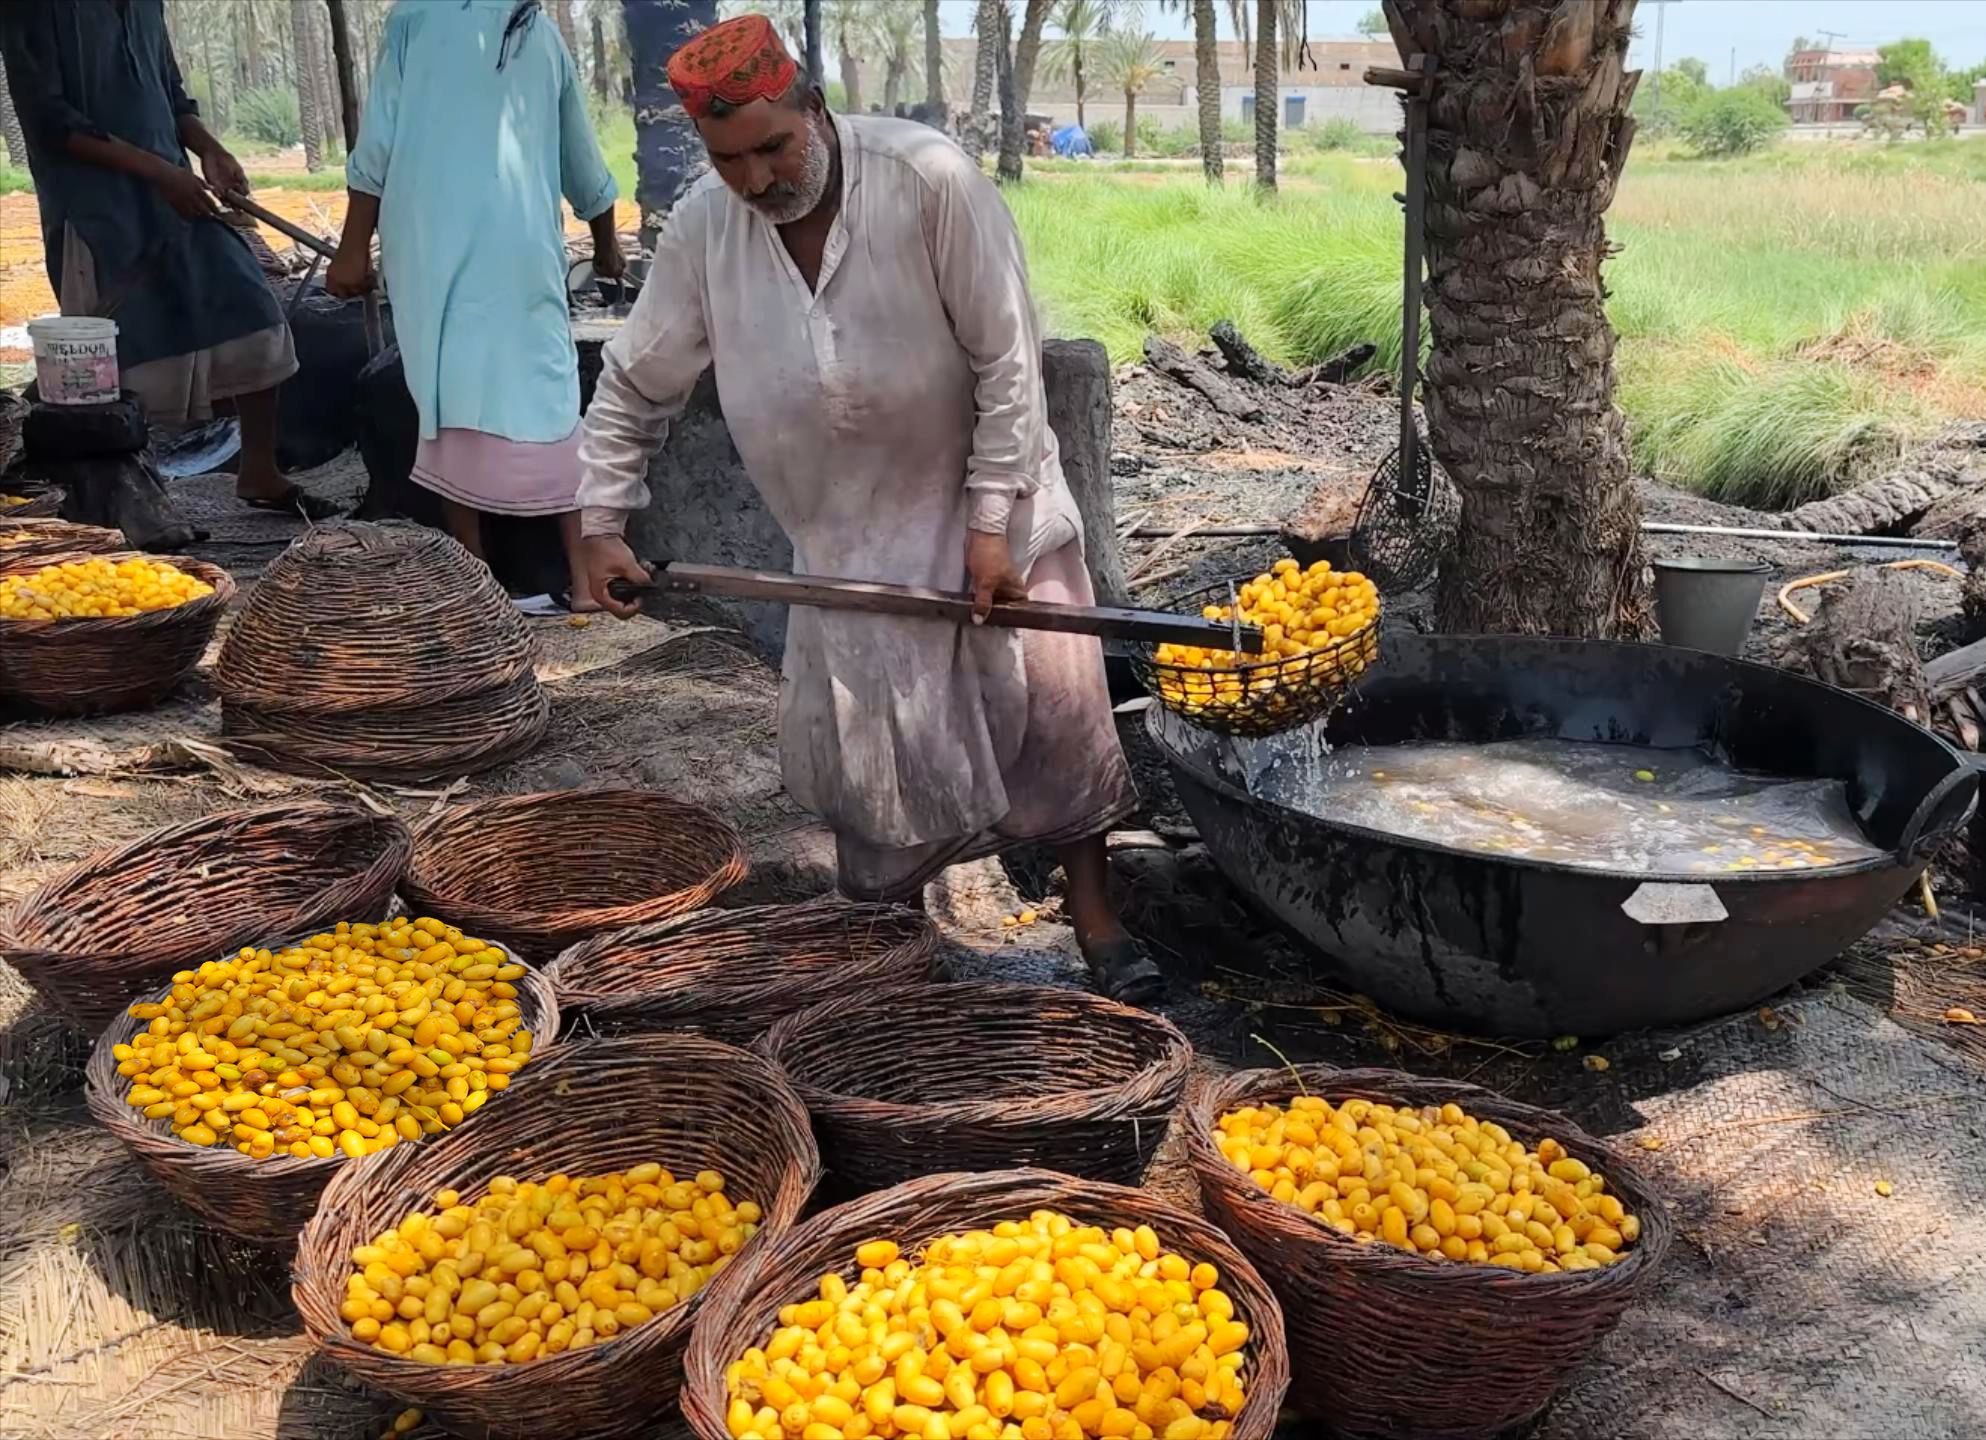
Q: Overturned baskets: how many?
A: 2